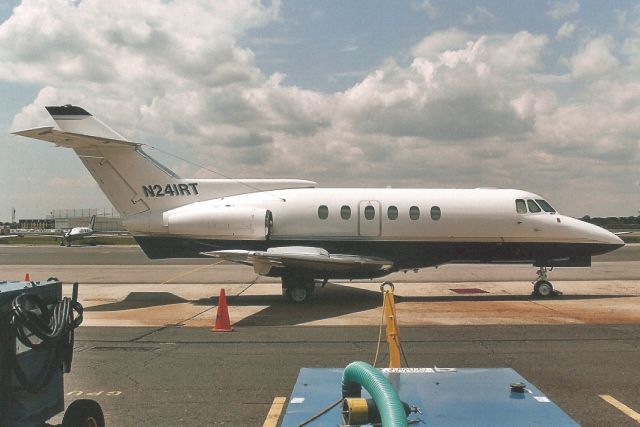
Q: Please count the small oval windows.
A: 6